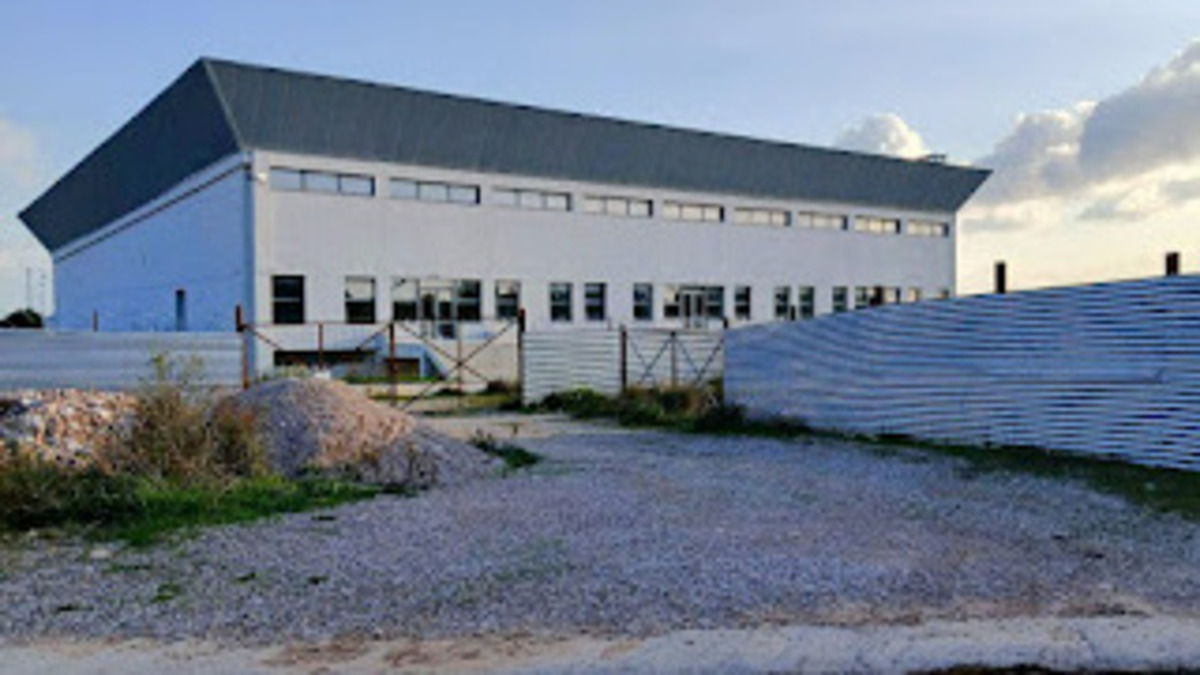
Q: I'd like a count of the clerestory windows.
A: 9